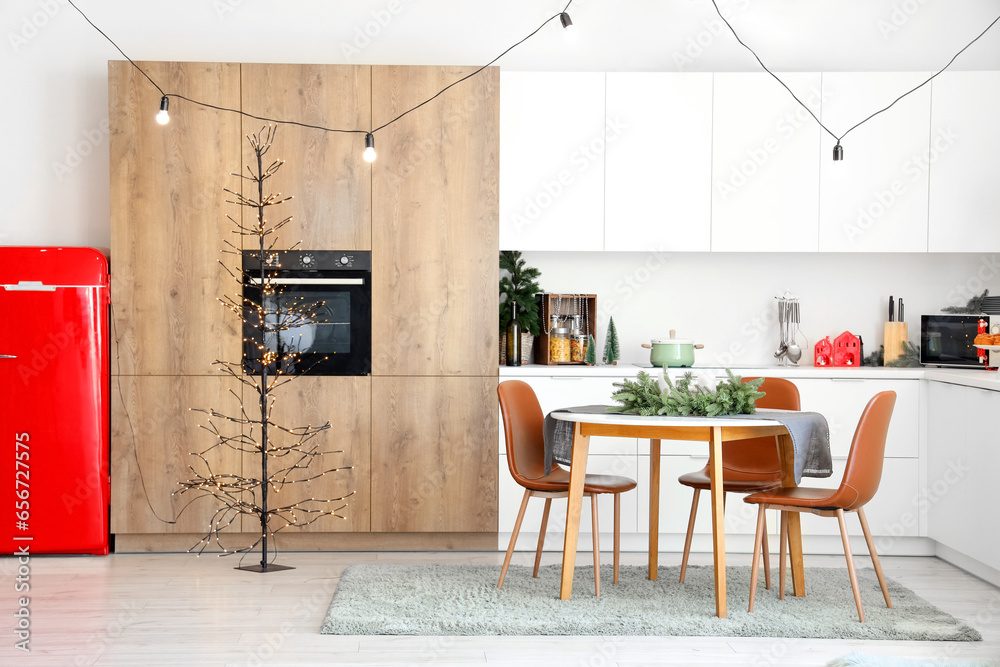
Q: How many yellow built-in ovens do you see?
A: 0